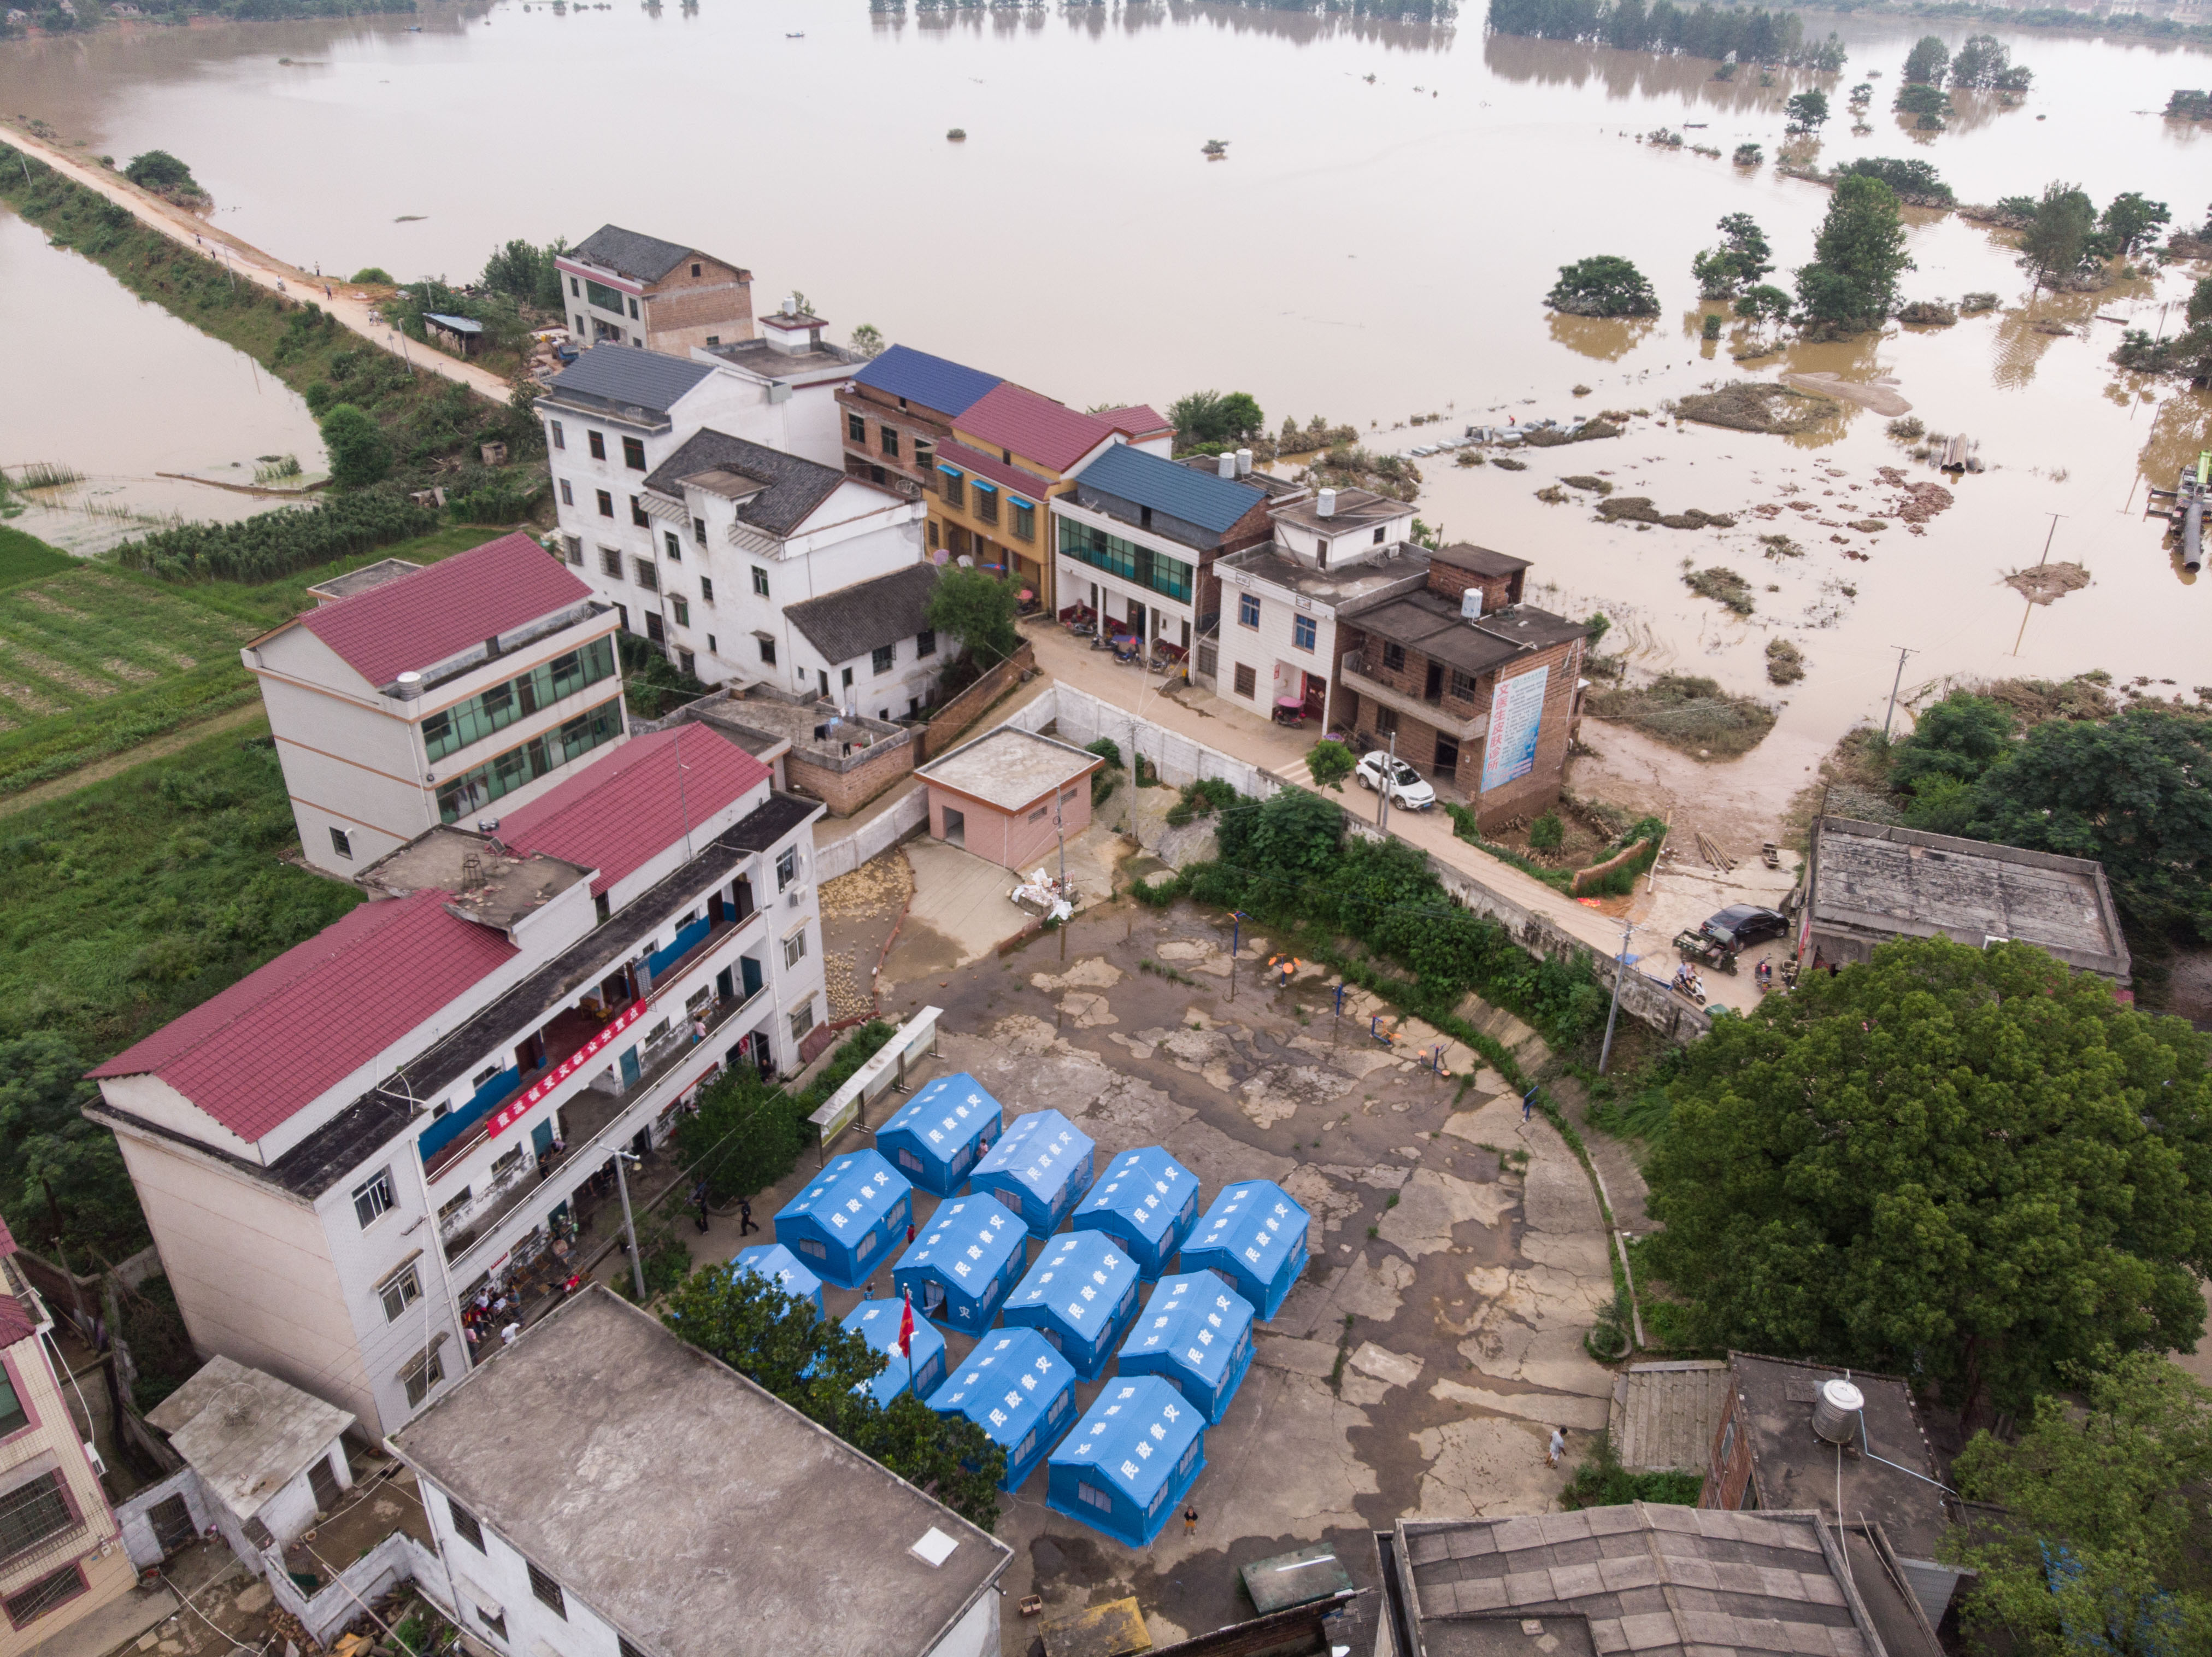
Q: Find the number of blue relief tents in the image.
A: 12